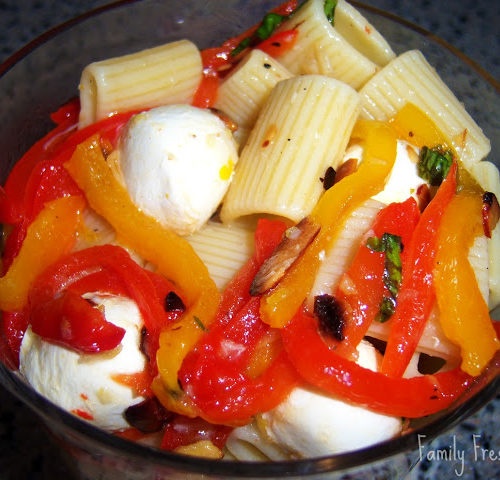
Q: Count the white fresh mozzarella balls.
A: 4